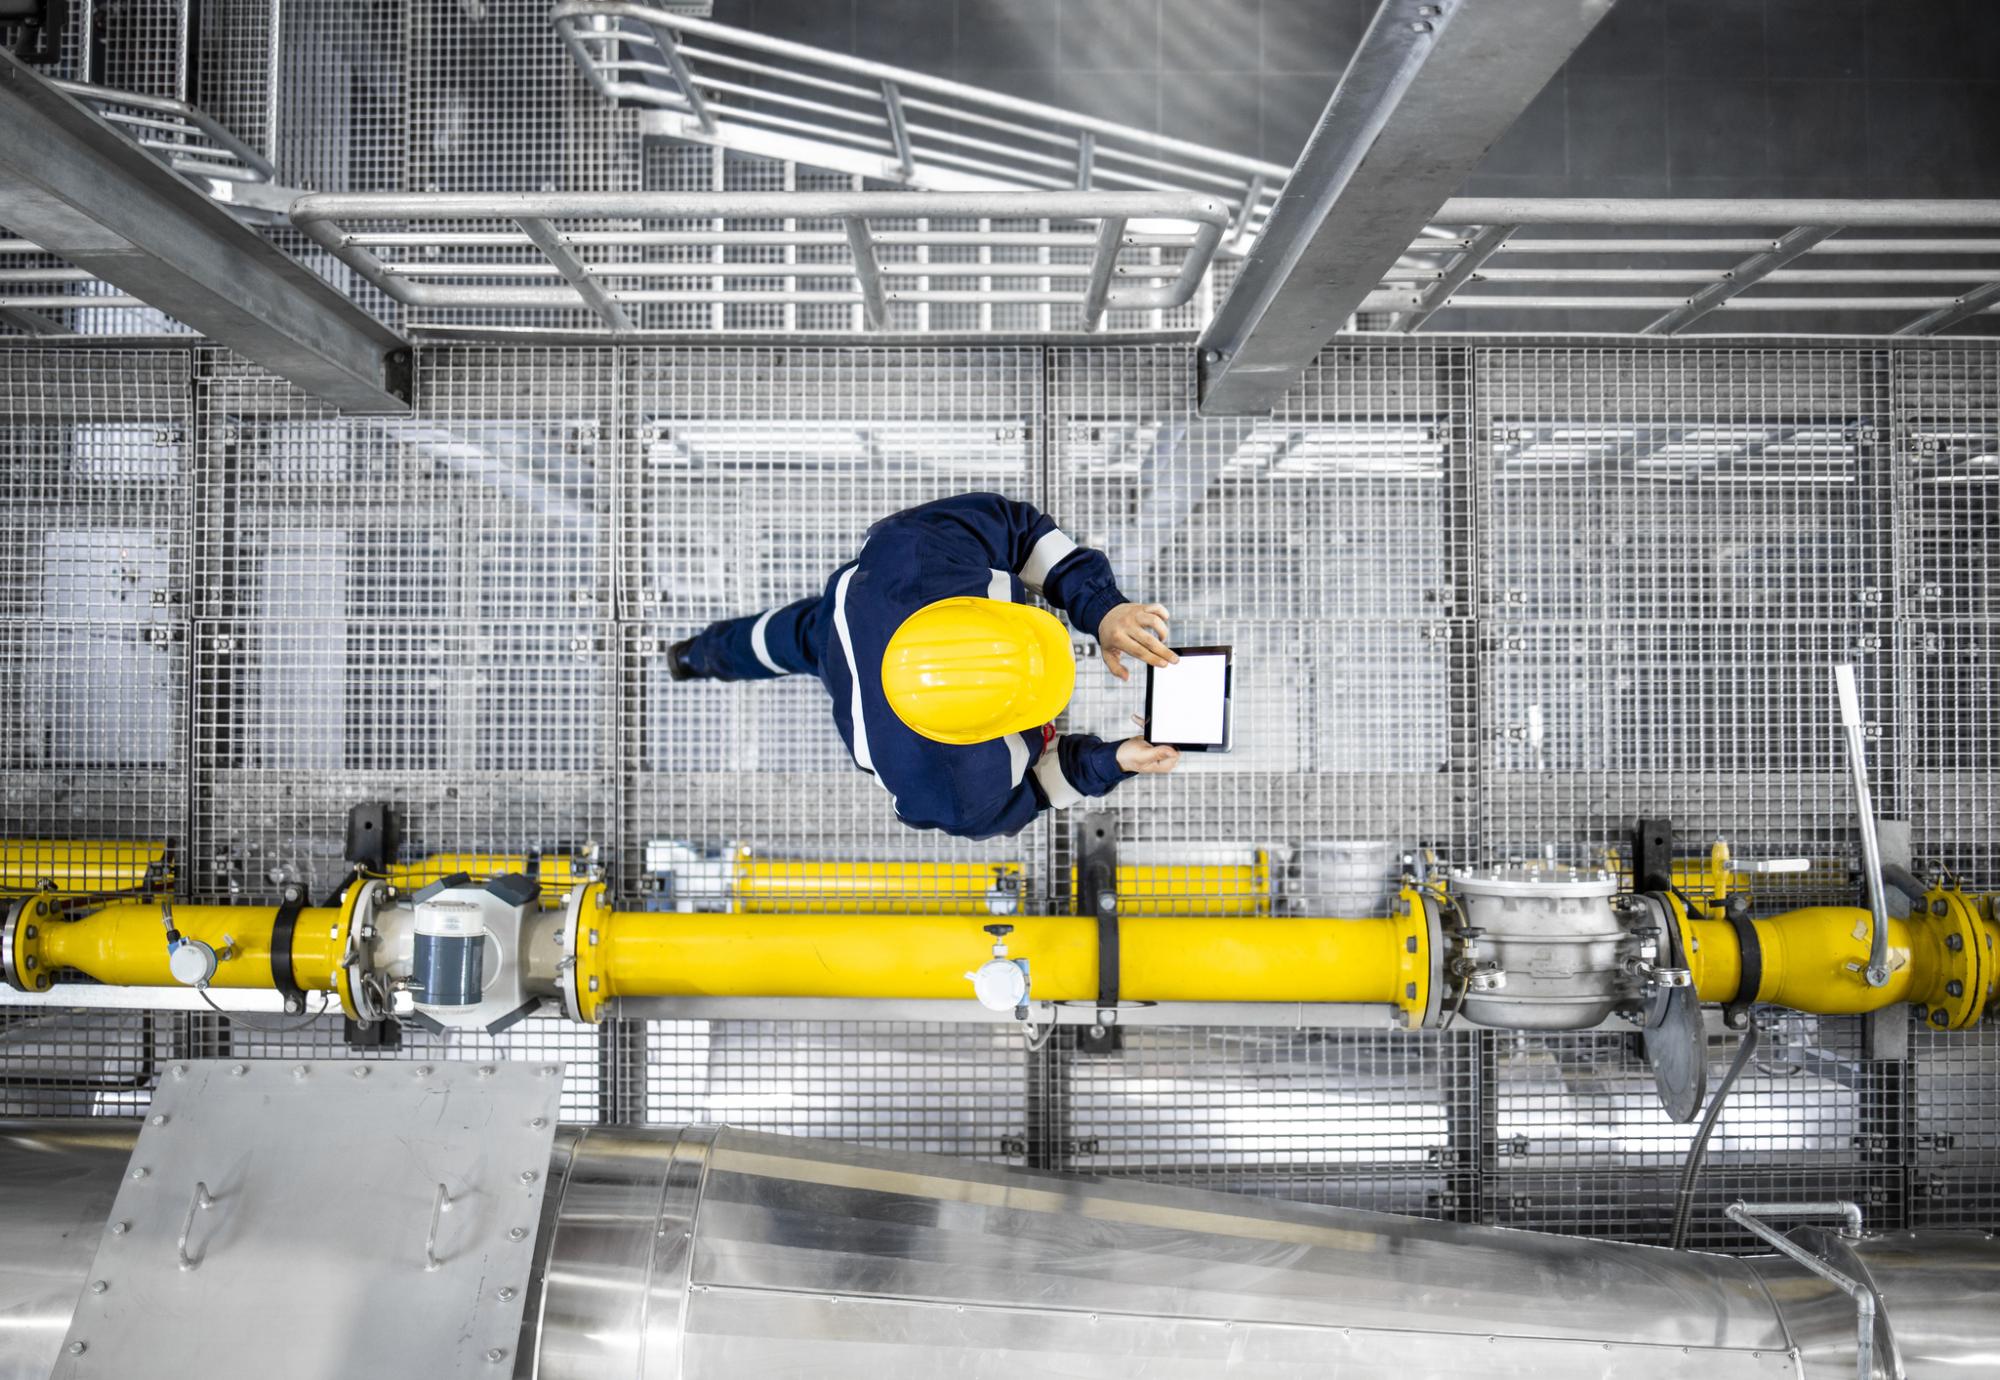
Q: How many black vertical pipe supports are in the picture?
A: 3